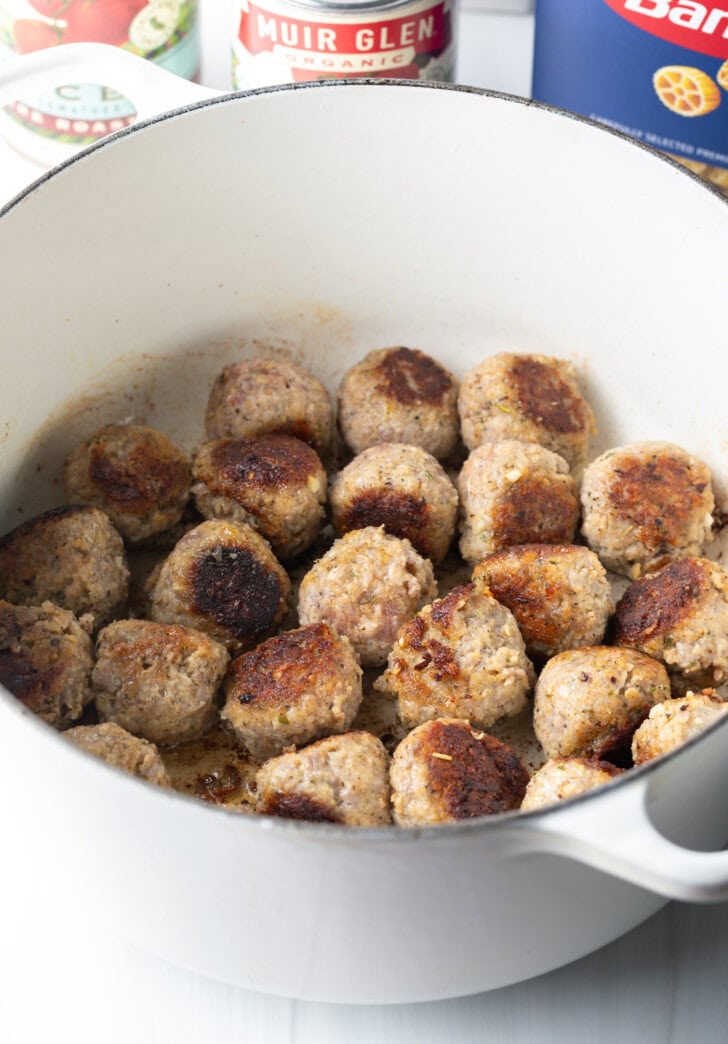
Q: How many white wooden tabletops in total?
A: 1